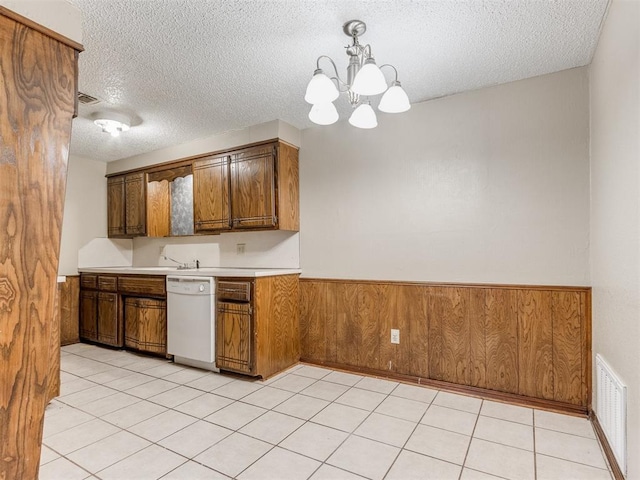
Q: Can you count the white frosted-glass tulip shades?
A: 5